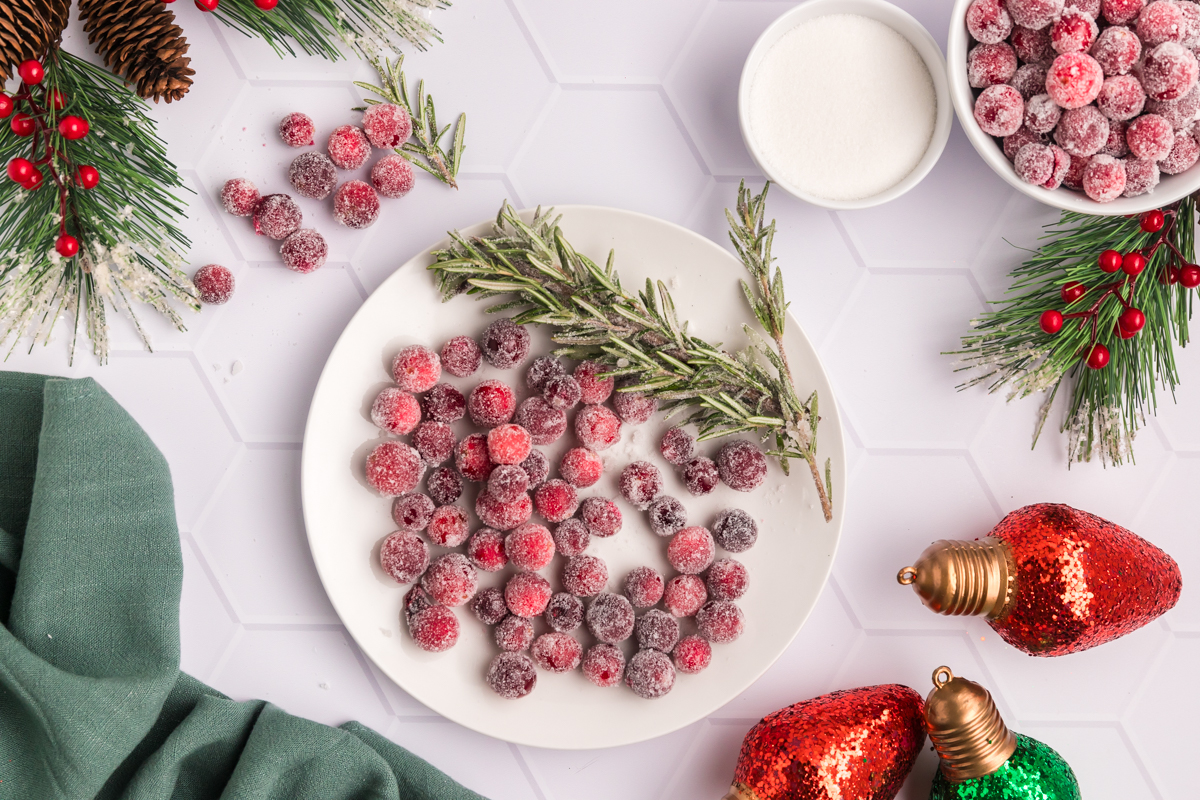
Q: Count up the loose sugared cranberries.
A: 10